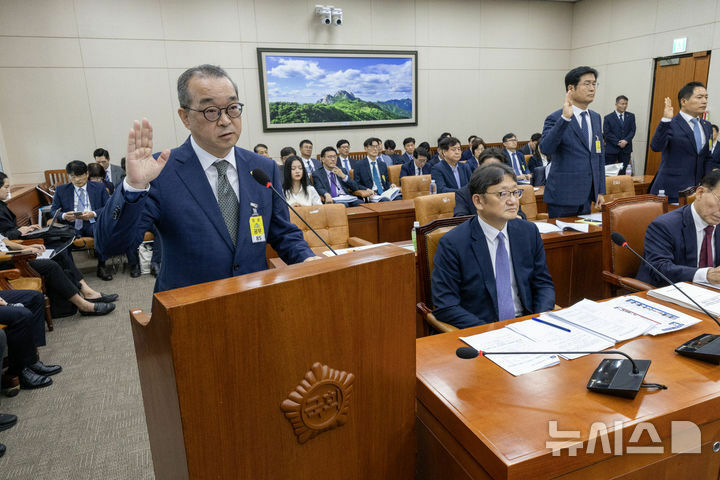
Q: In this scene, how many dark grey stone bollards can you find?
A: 0